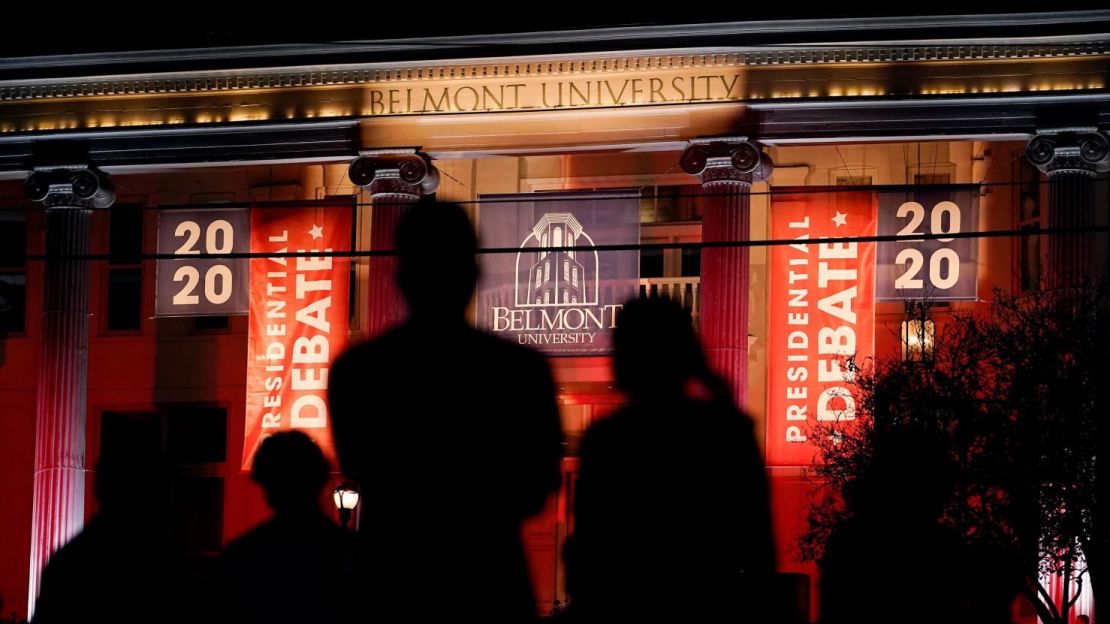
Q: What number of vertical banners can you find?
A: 2